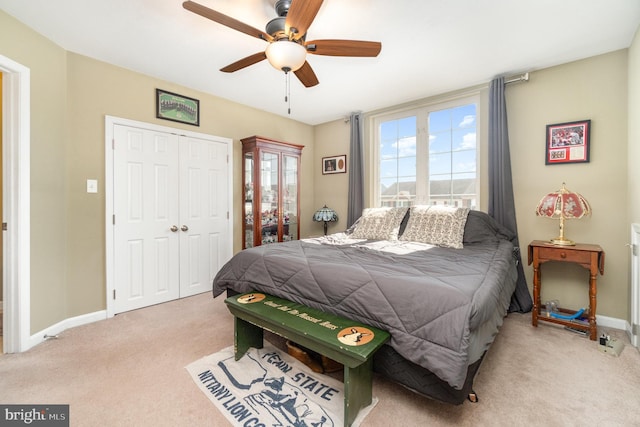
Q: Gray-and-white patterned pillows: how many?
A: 2